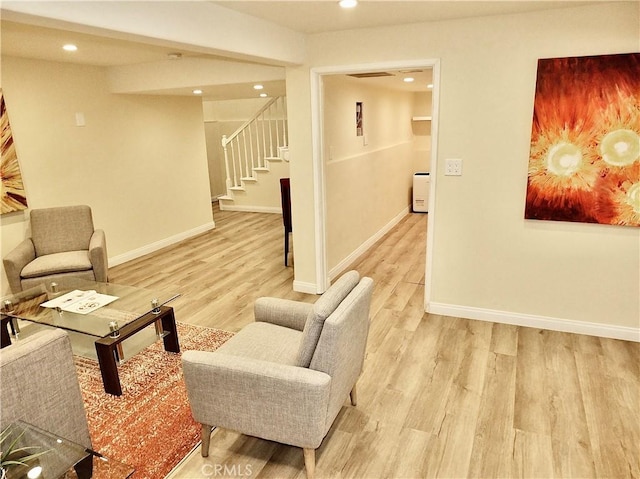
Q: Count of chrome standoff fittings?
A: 4